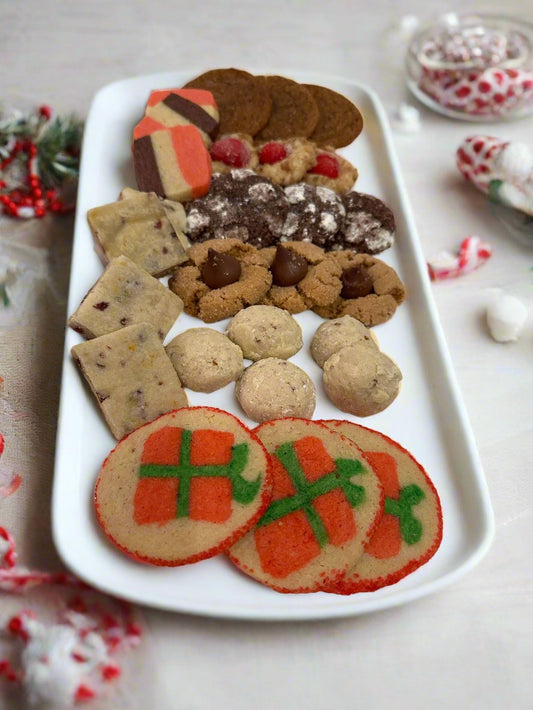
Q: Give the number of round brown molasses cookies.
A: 3